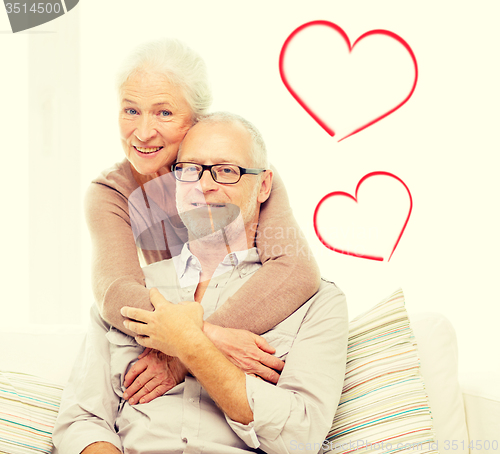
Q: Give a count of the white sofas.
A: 1